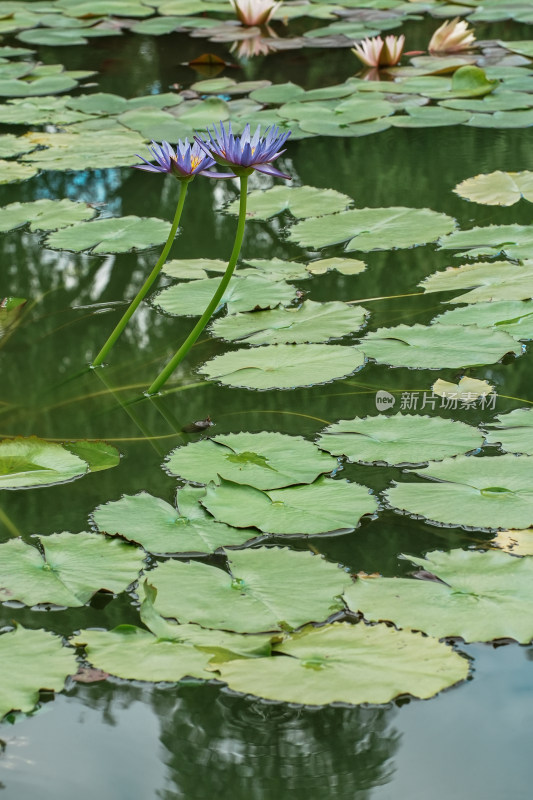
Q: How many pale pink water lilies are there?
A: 3